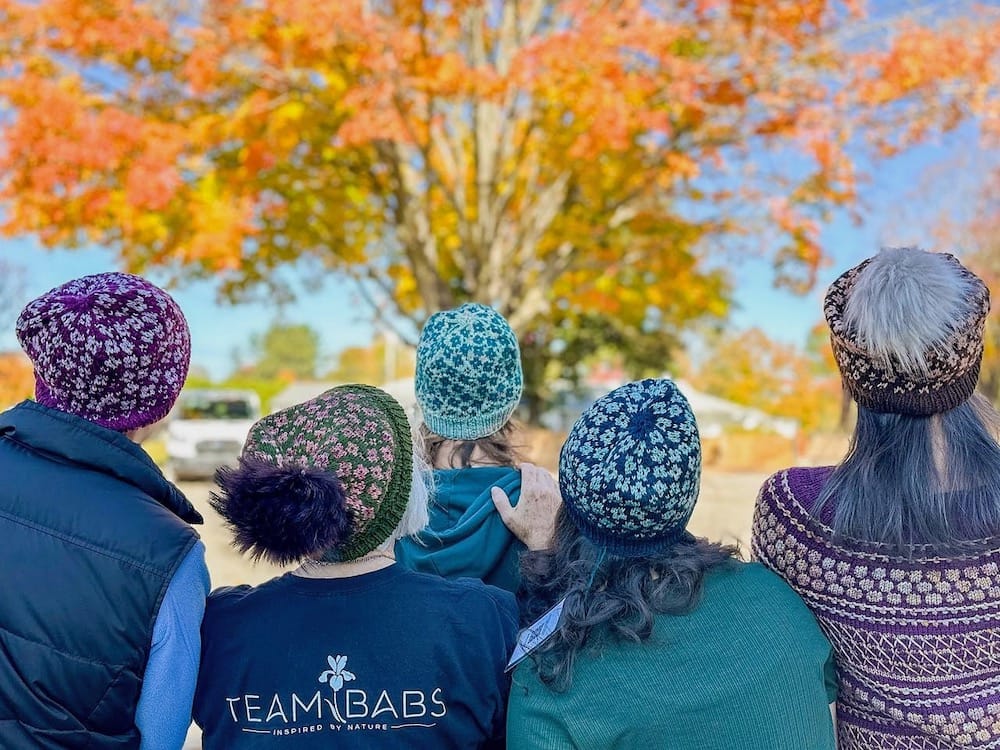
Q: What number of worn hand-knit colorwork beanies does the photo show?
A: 5